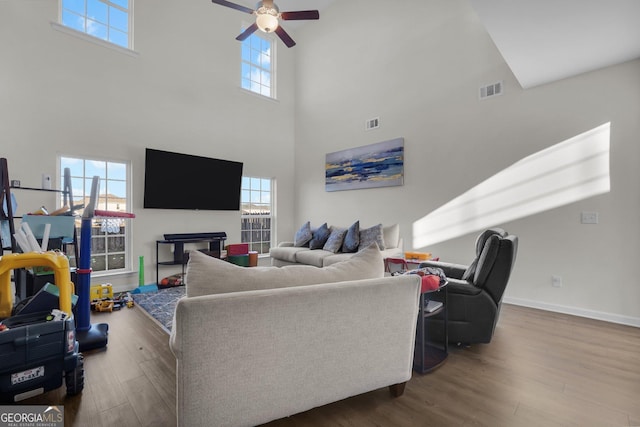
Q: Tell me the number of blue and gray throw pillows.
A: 5